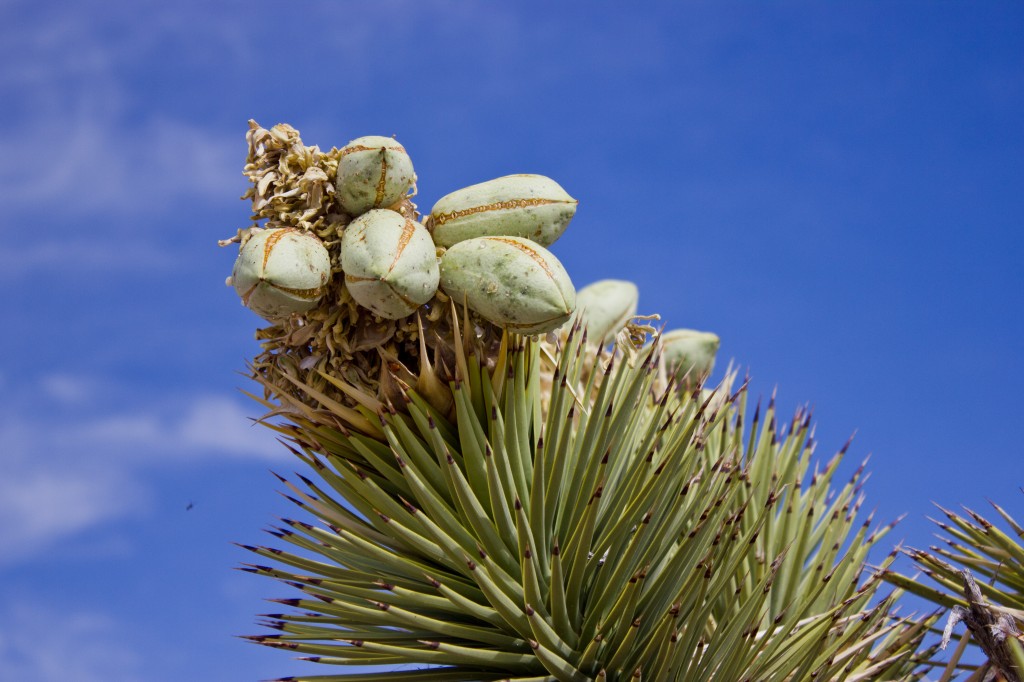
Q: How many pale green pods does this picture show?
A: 7